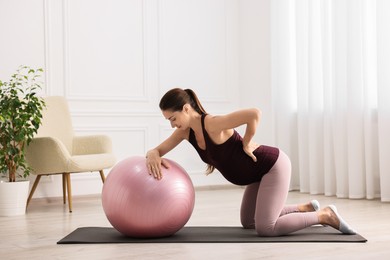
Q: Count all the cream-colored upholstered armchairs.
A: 1